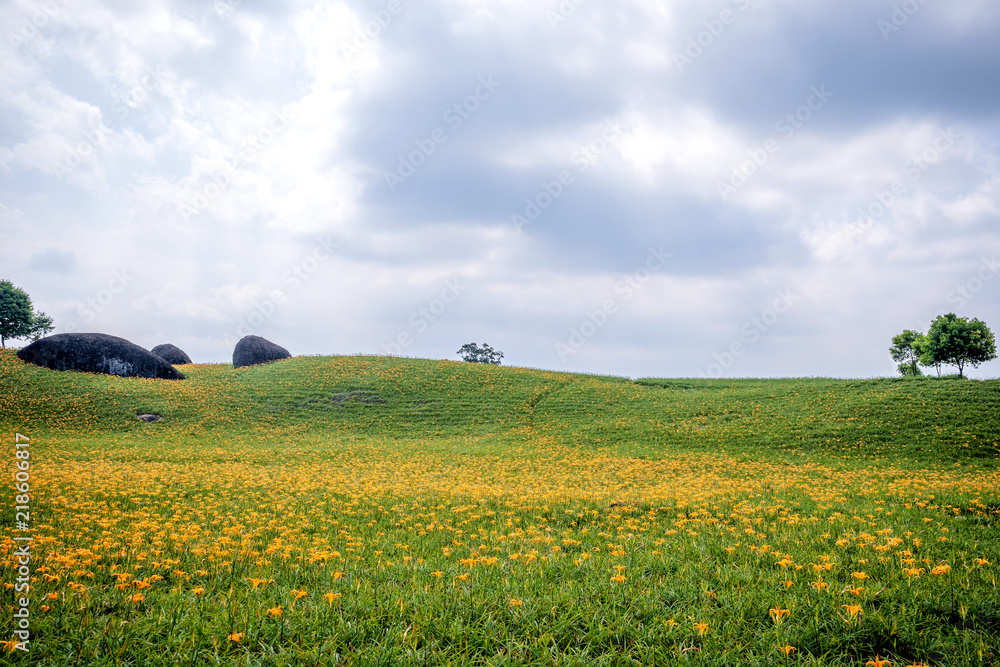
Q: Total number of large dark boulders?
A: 3